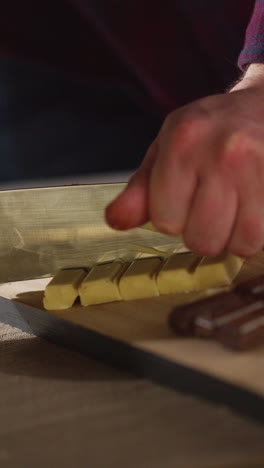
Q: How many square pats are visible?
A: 5